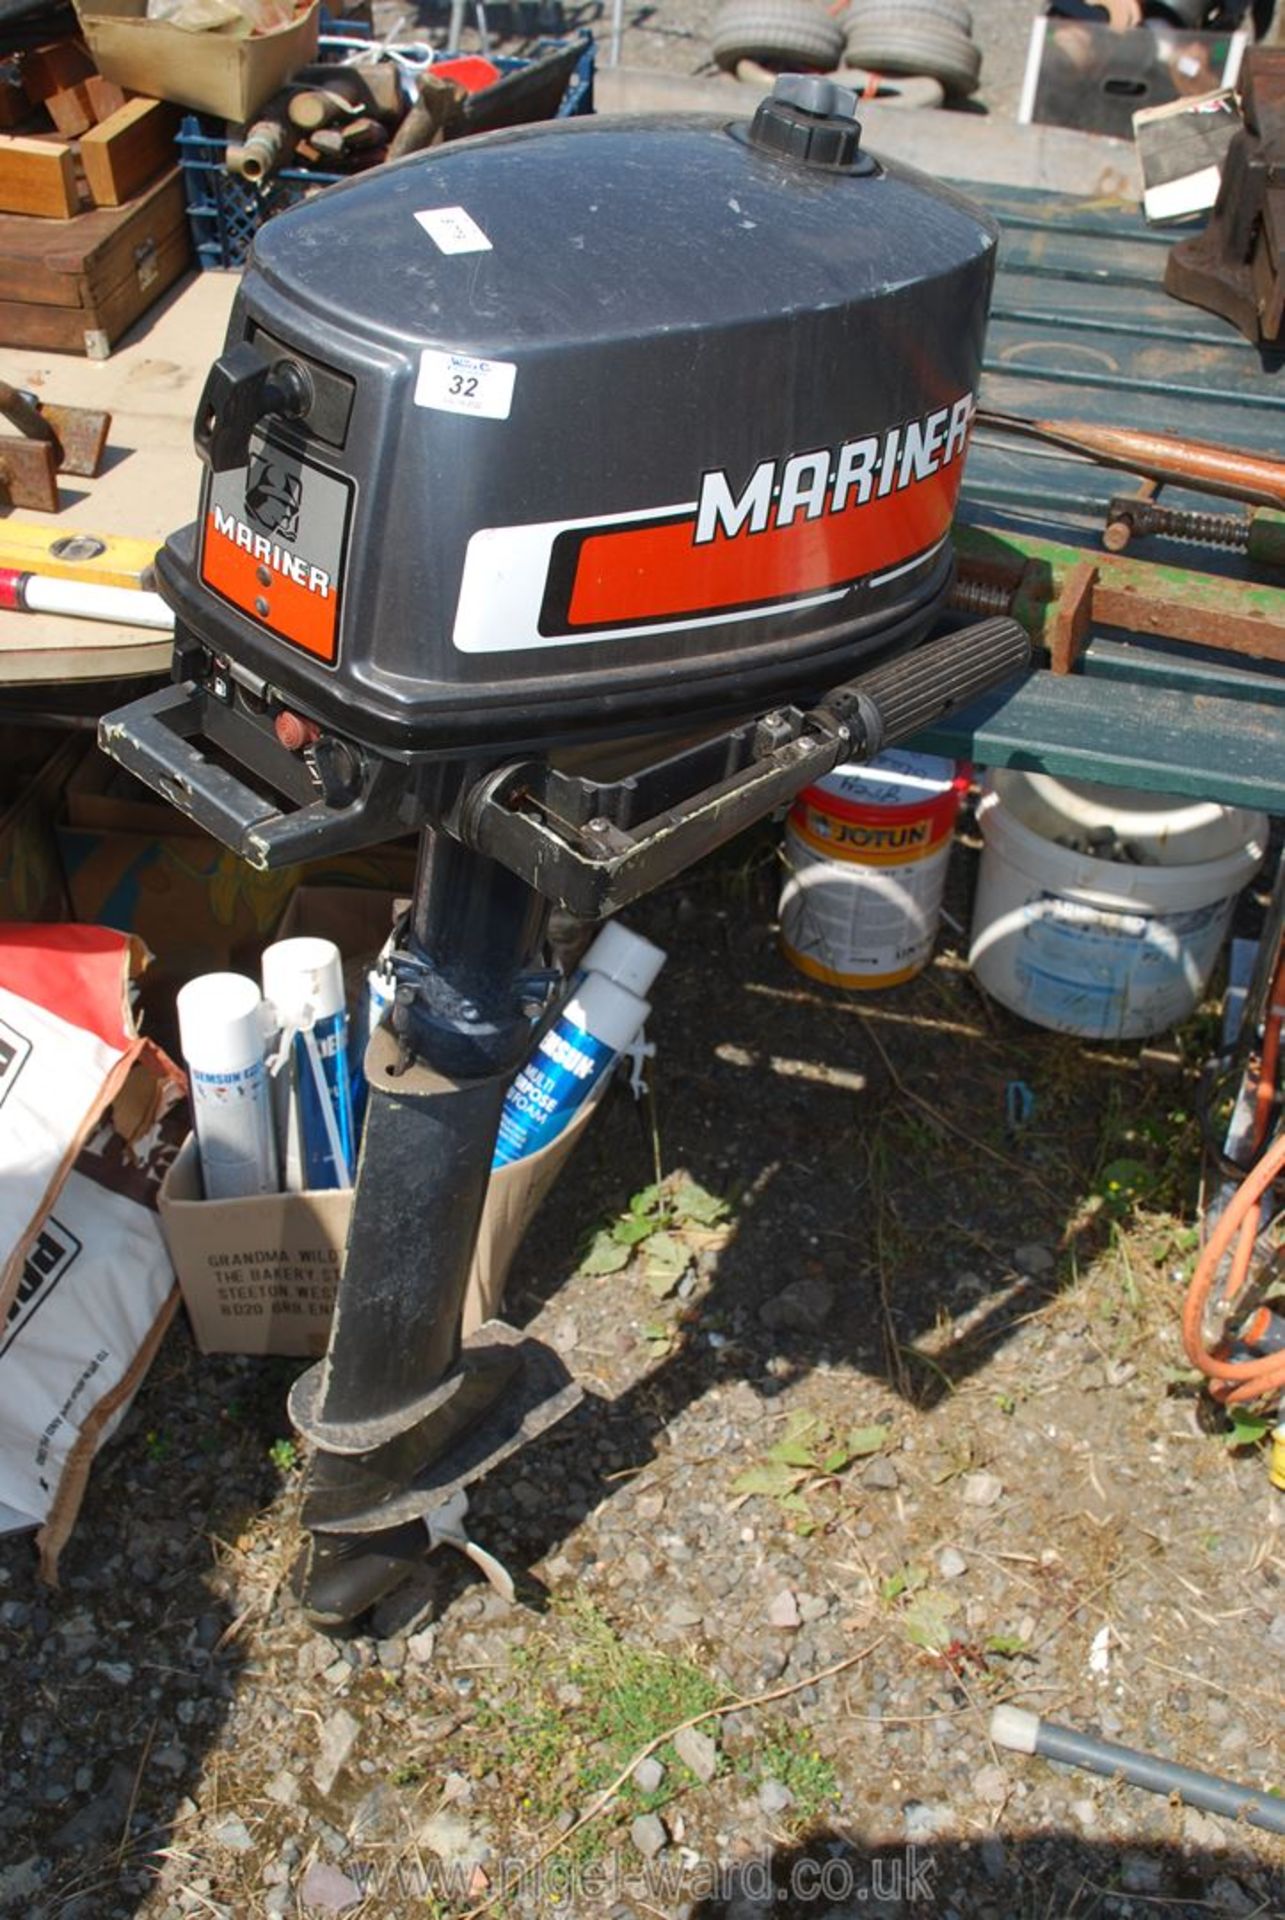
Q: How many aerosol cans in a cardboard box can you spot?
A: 5